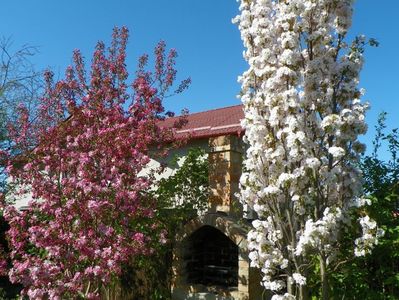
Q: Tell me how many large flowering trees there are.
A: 2